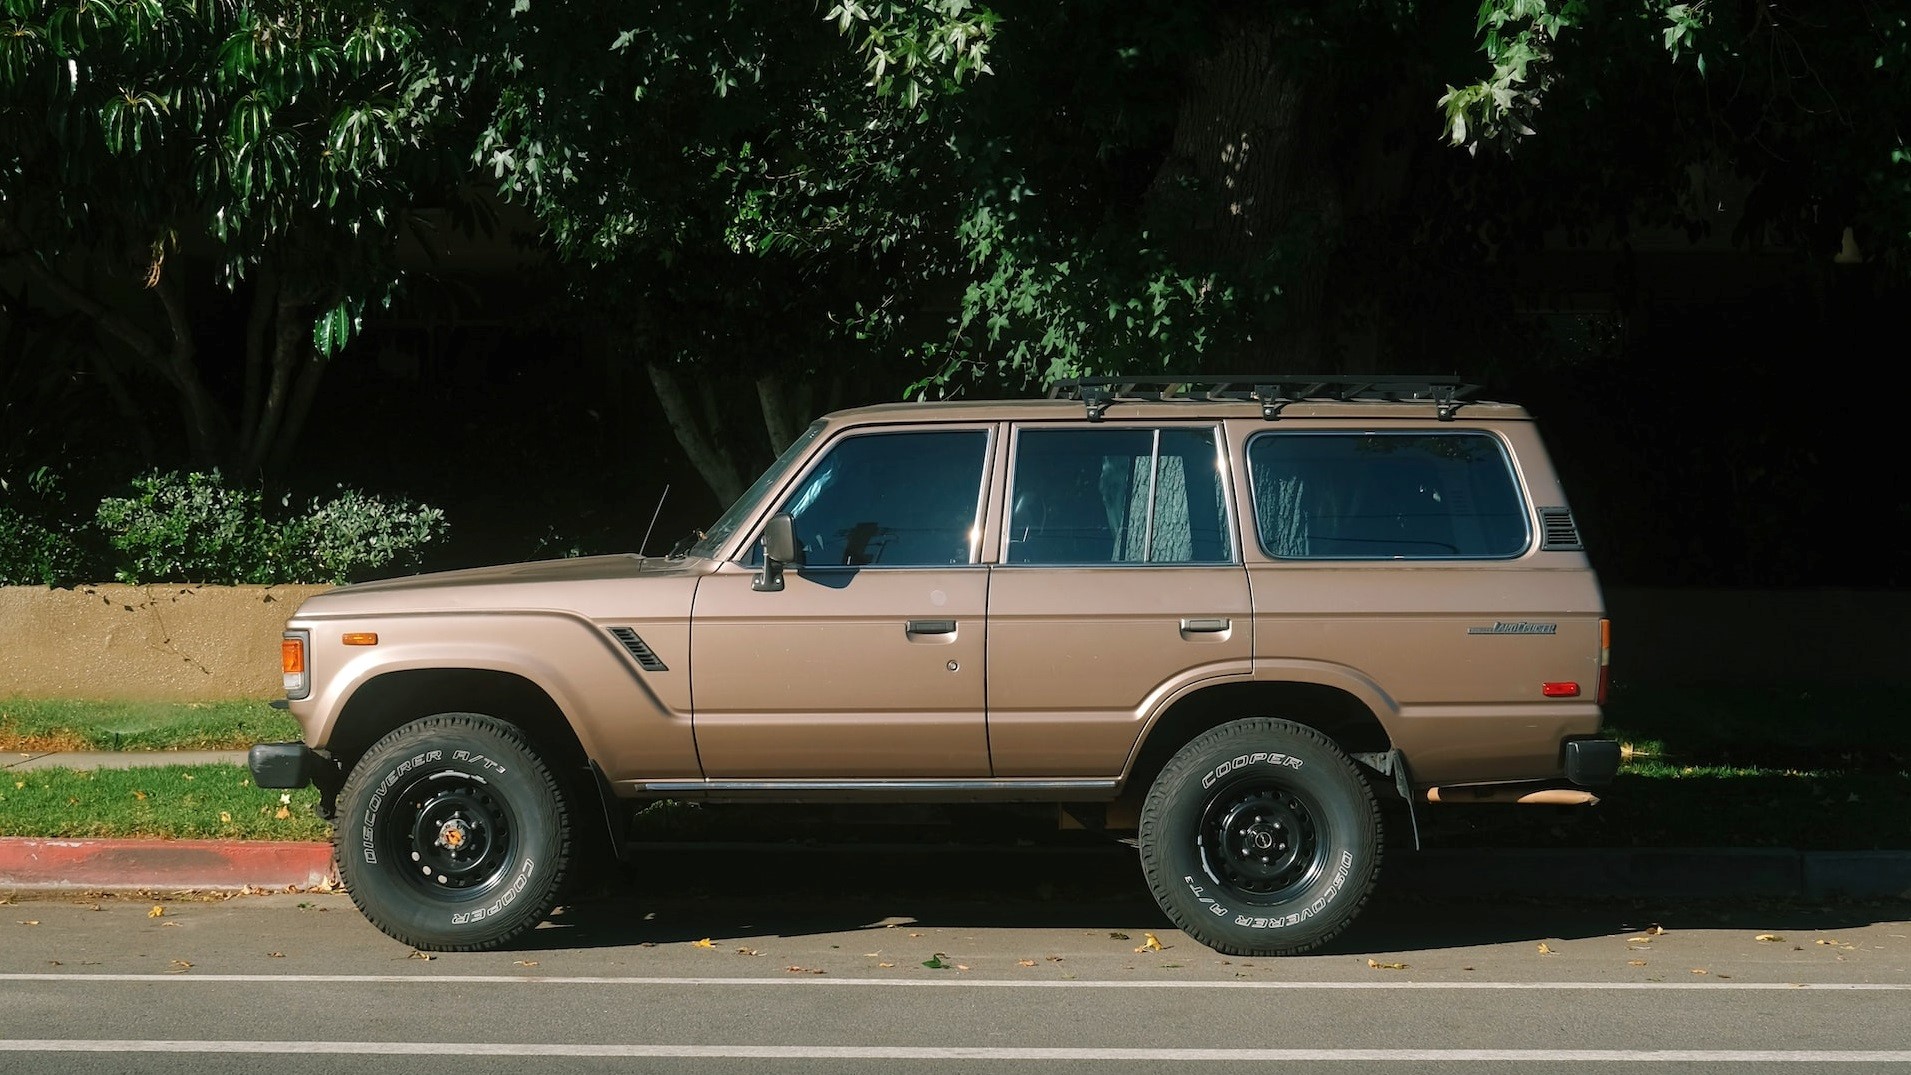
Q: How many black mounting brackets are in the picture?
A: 3